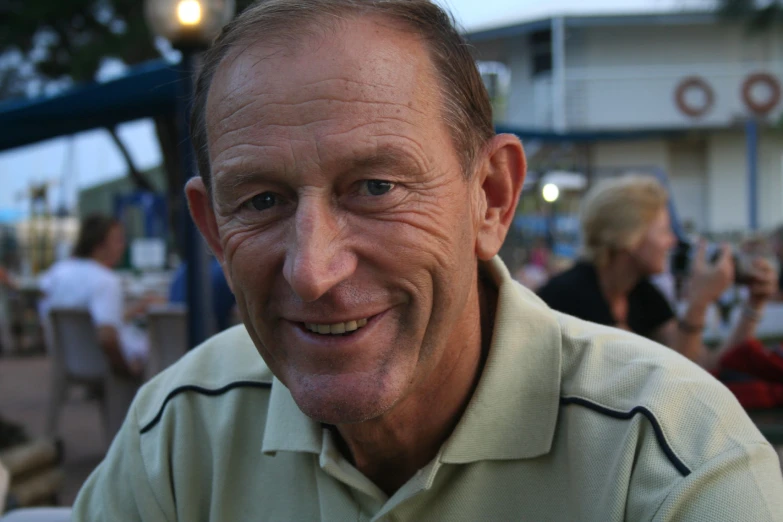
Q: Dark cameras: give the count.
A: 1